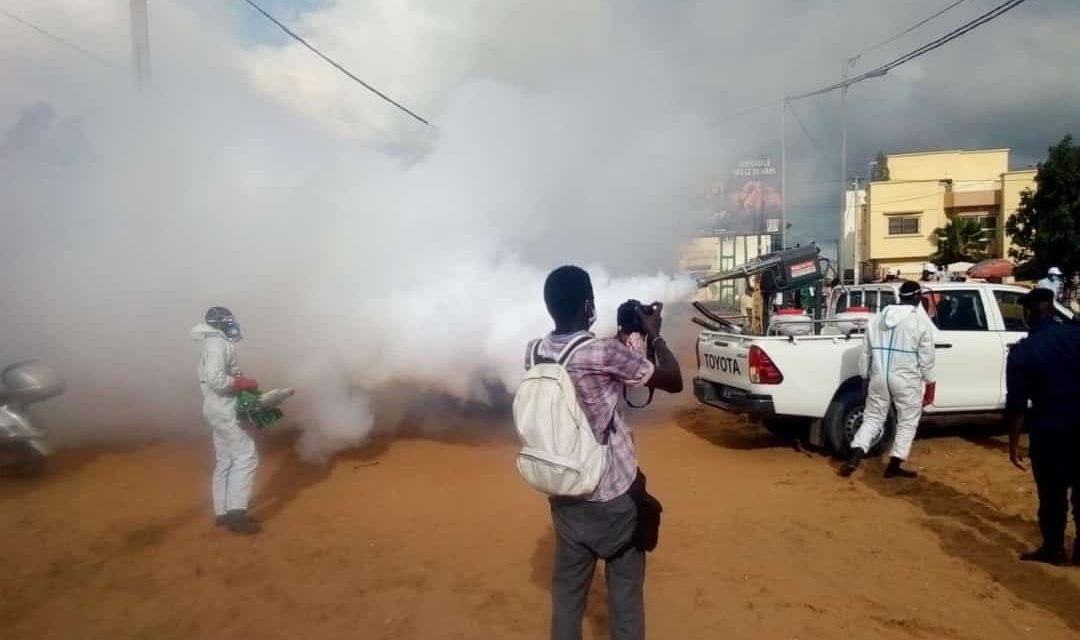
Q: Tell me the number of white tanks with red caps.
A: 2